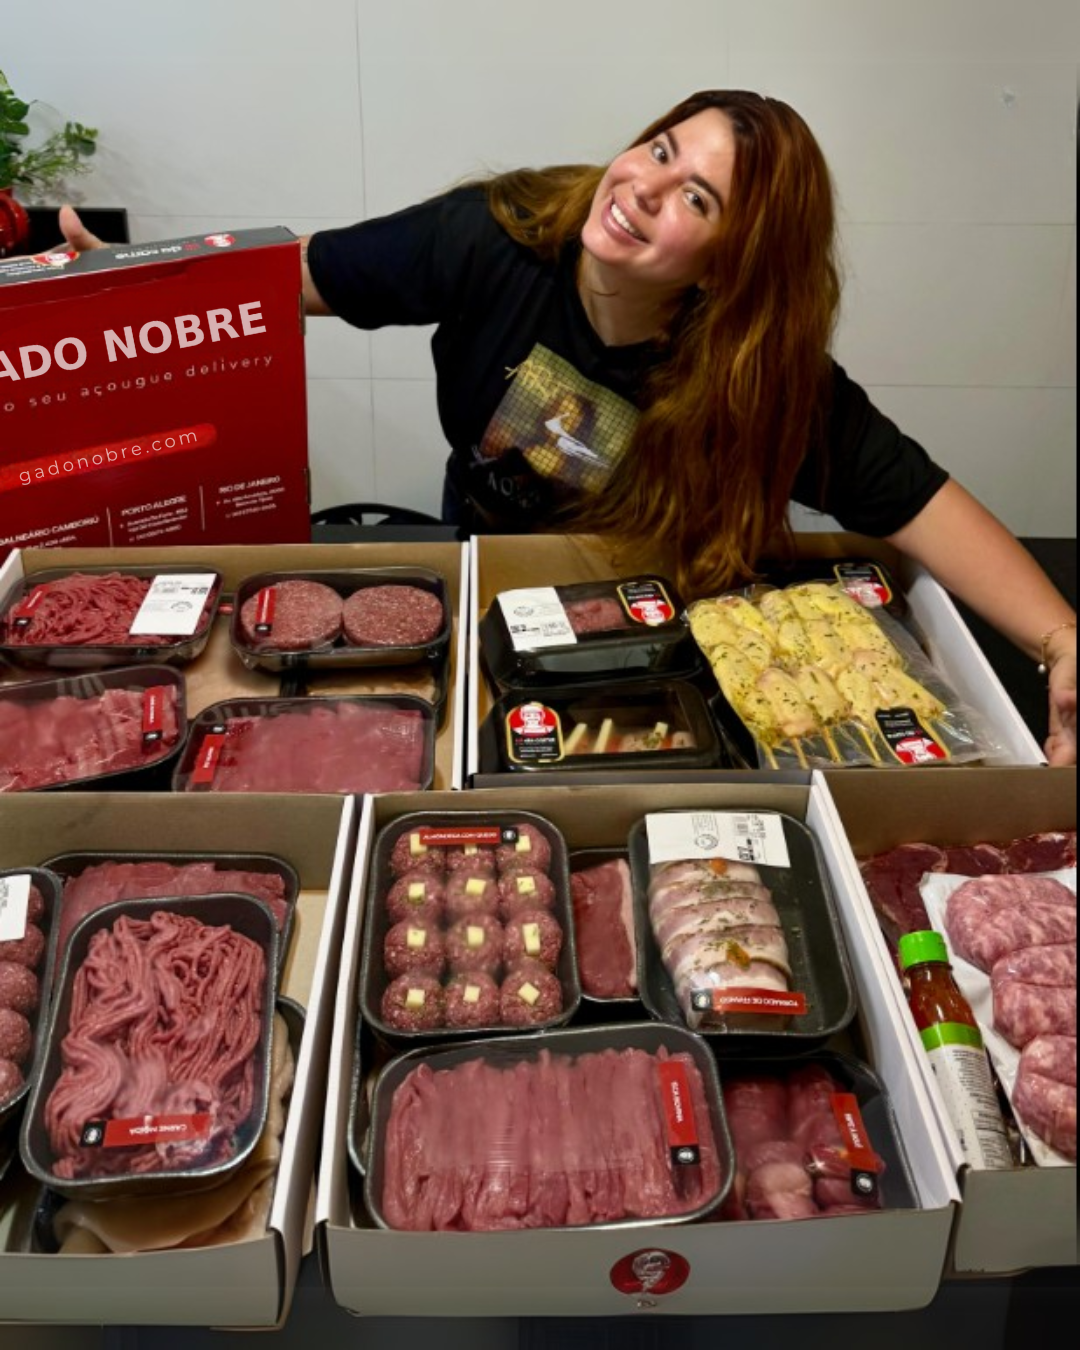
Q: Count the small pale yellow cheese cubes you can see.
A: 12